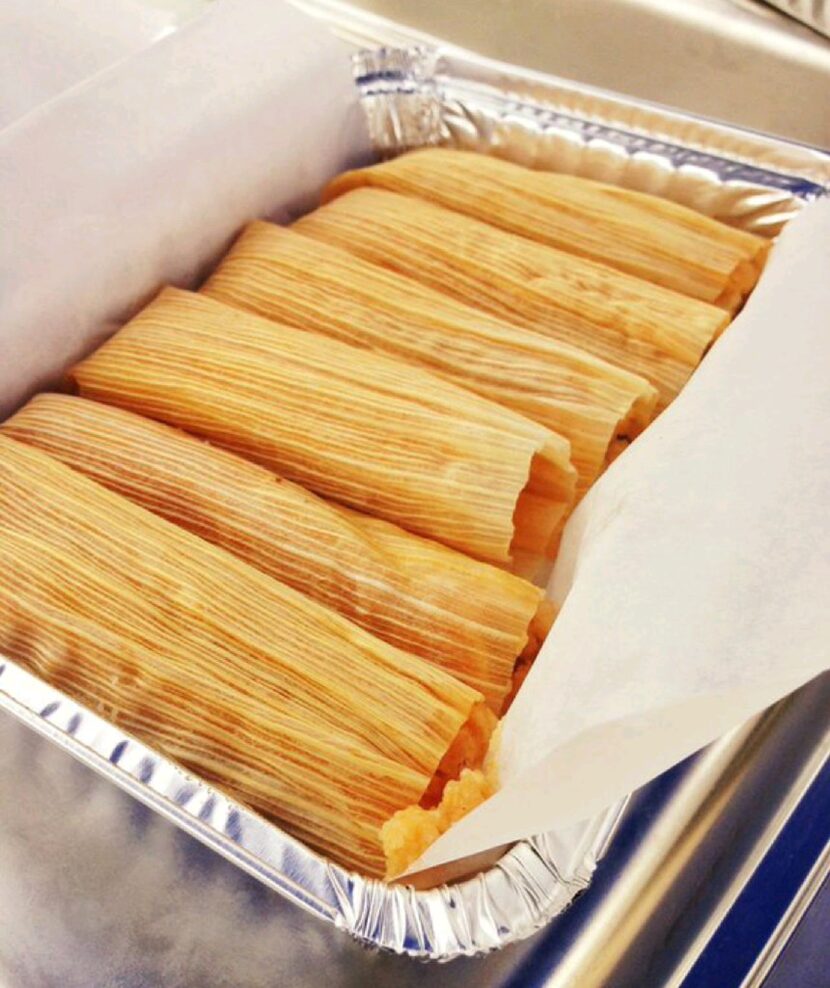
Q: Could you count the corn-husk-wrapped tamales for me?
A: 6